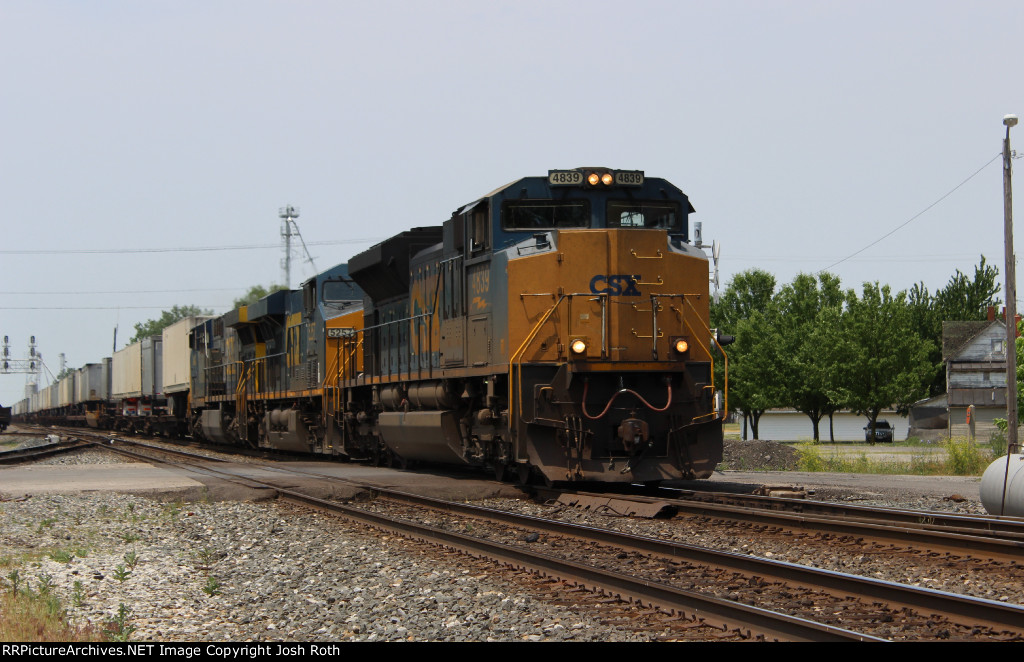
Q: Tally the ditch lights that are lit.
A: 2